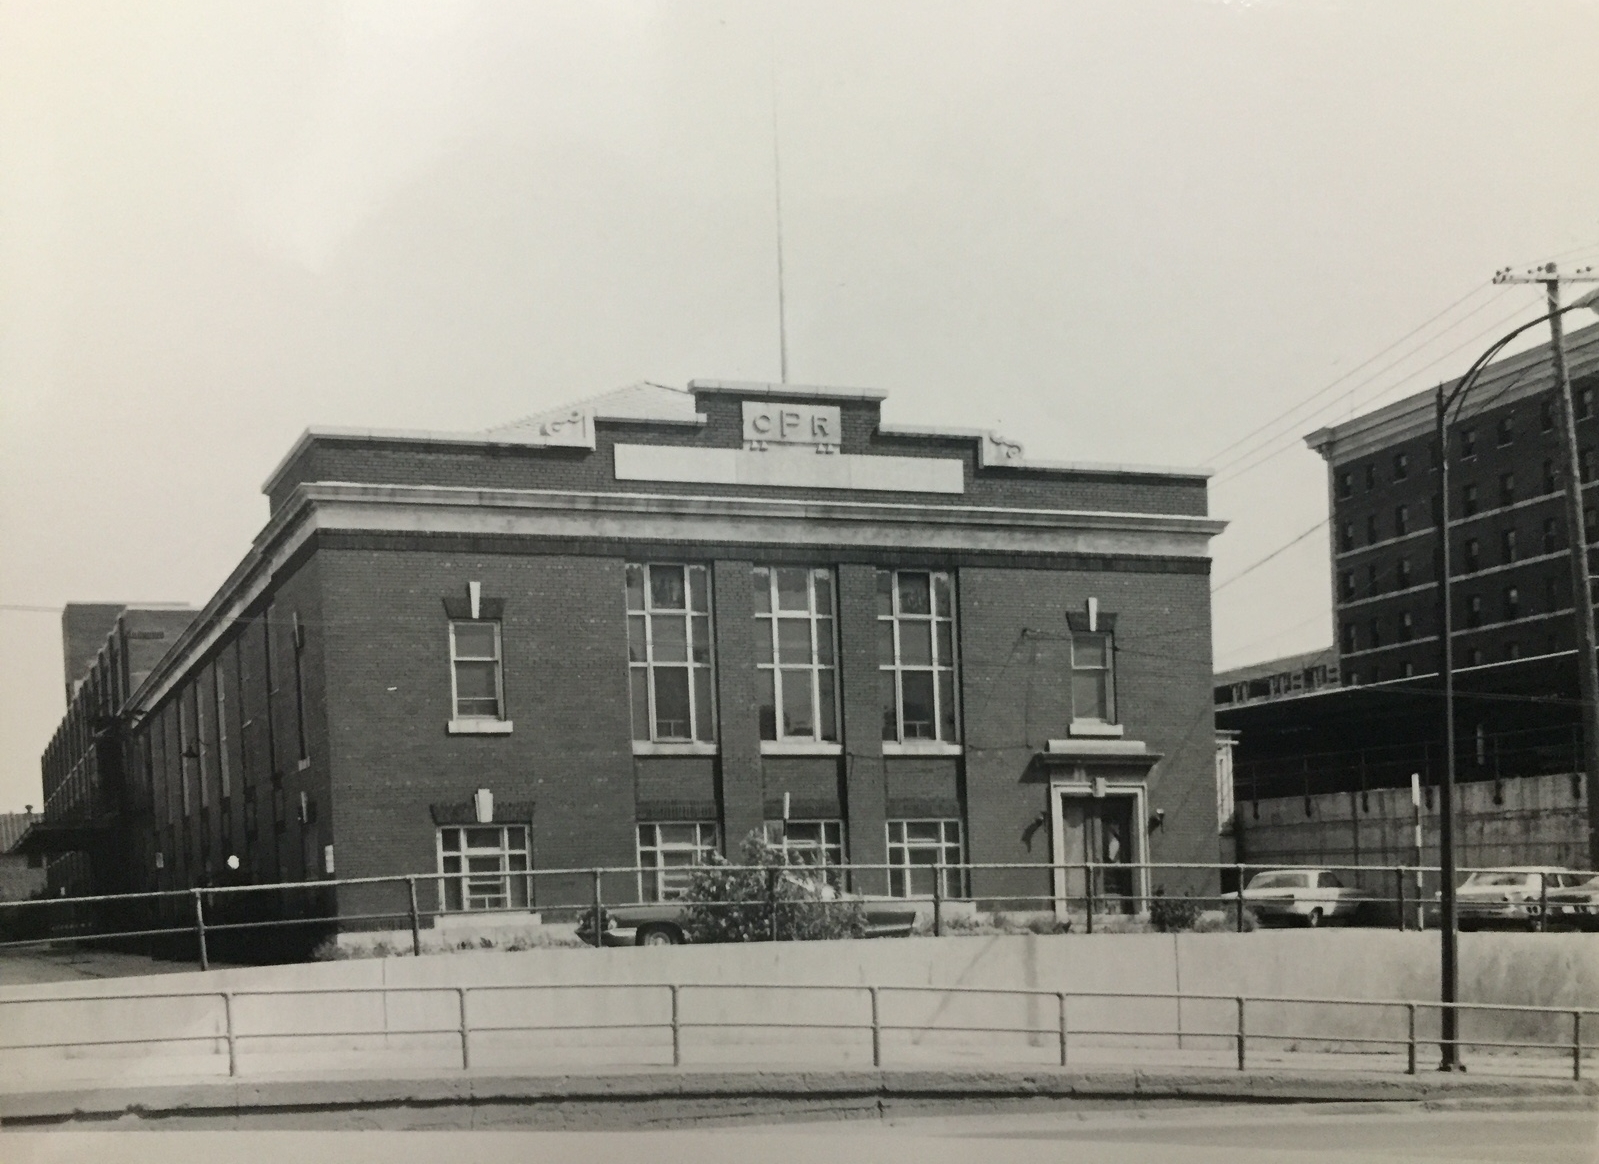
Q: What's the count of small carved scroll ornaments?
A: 2